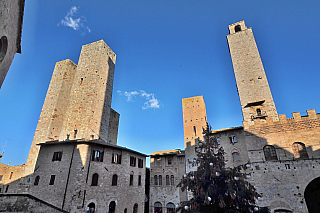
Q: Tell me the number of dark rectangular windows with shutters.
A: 5